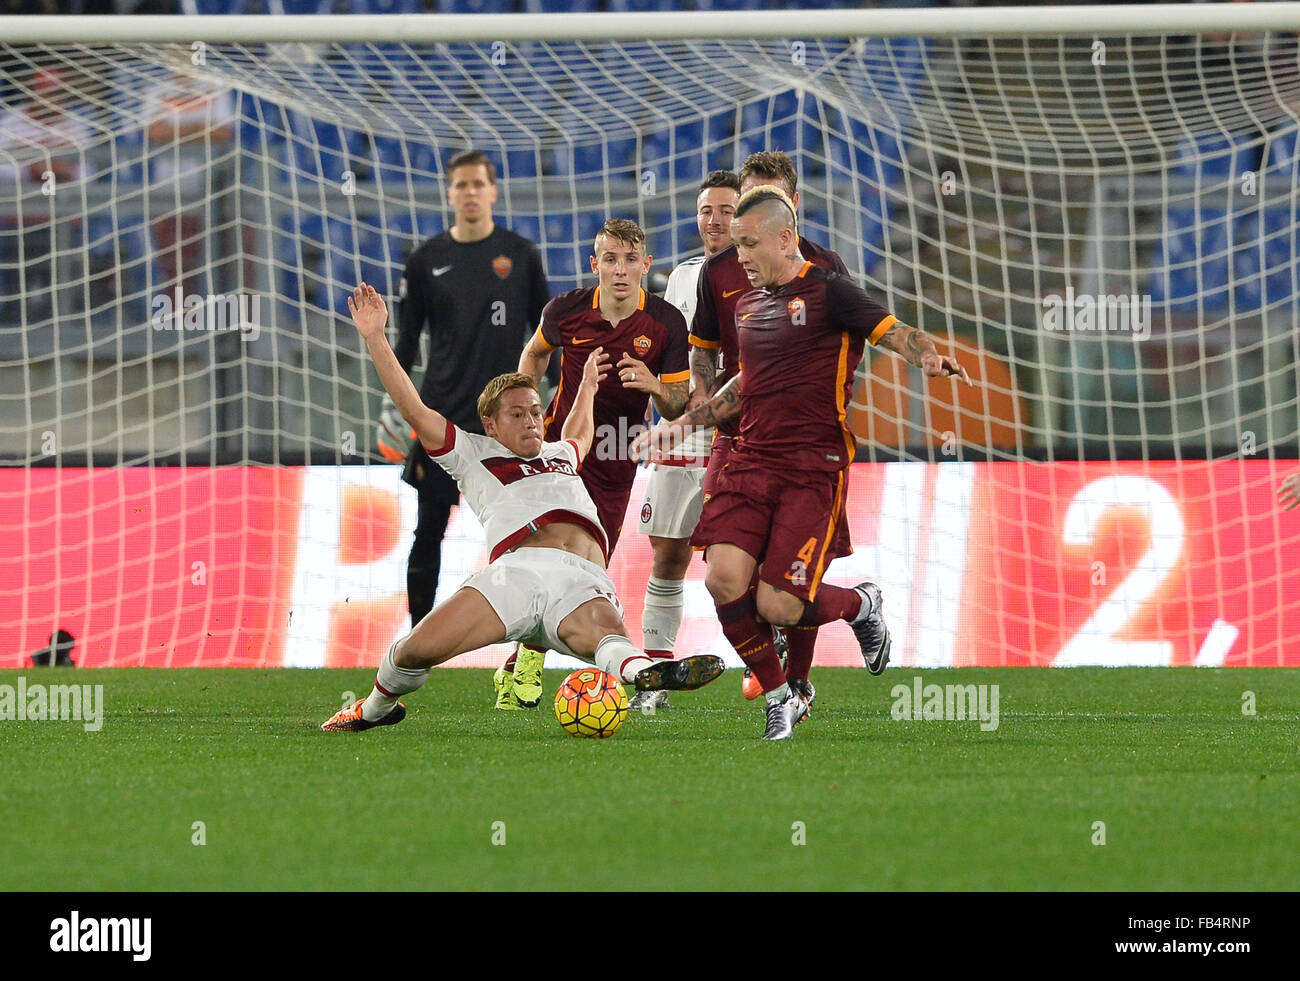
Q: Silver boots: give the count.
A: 3